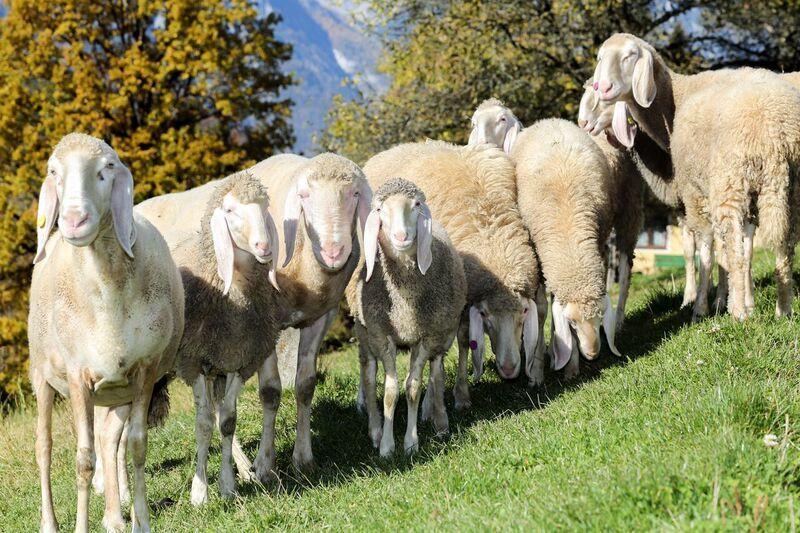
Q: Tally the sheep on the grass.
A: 9